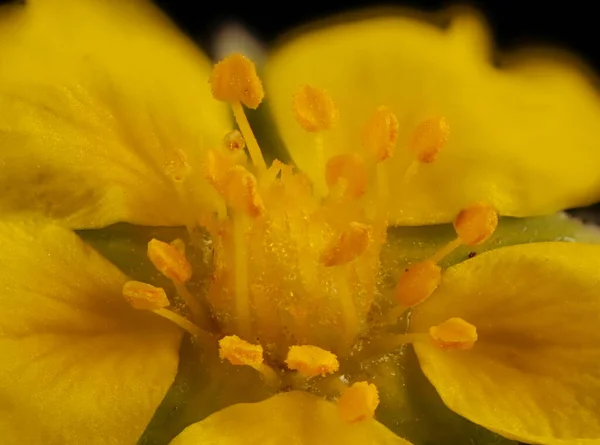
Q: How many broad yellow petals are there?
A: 5